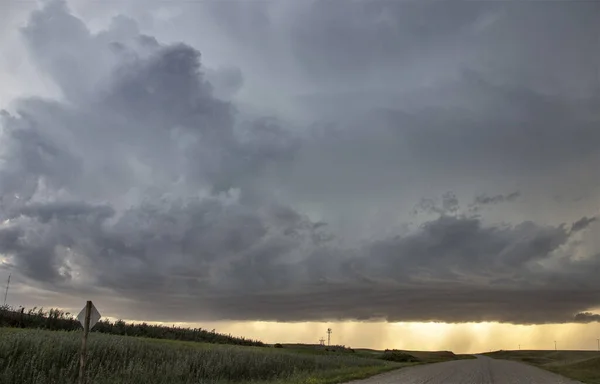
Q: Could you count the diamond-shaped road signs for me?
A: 1